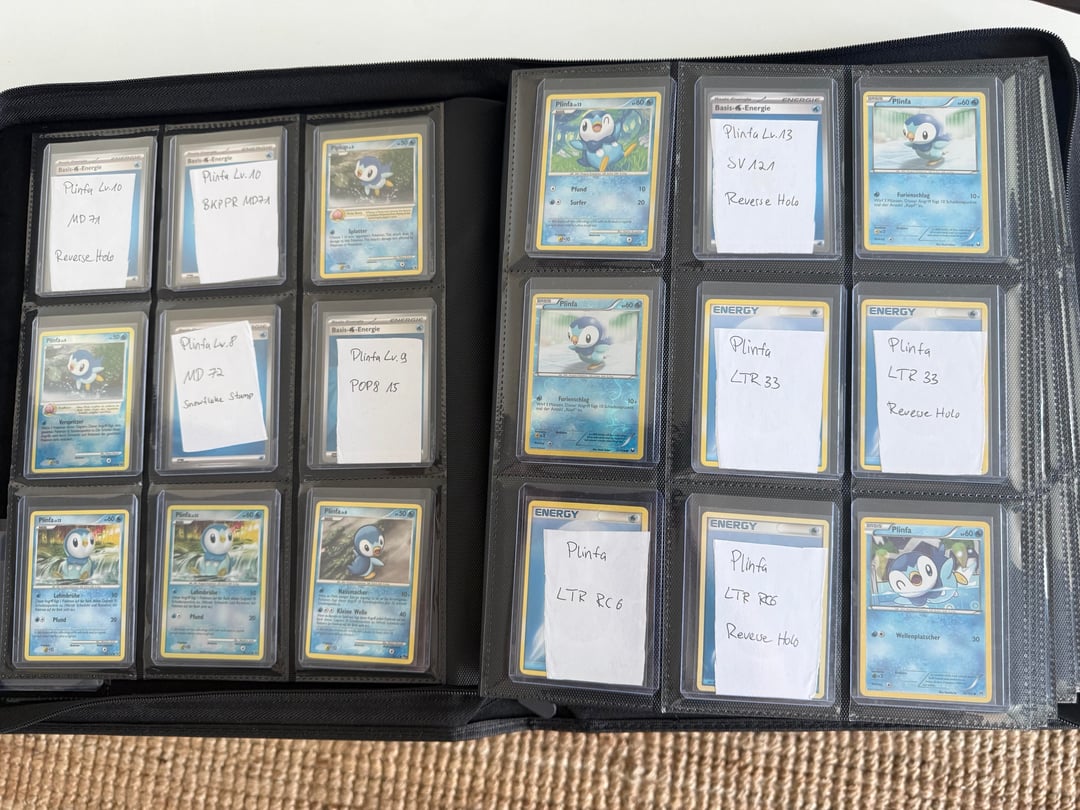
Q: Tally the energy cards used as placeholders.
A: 9